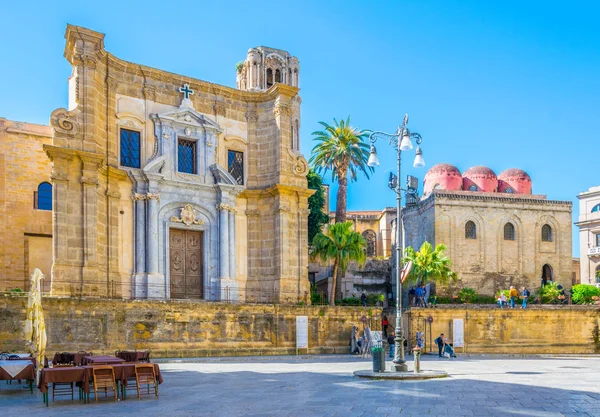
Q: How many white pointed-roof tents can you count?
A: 0